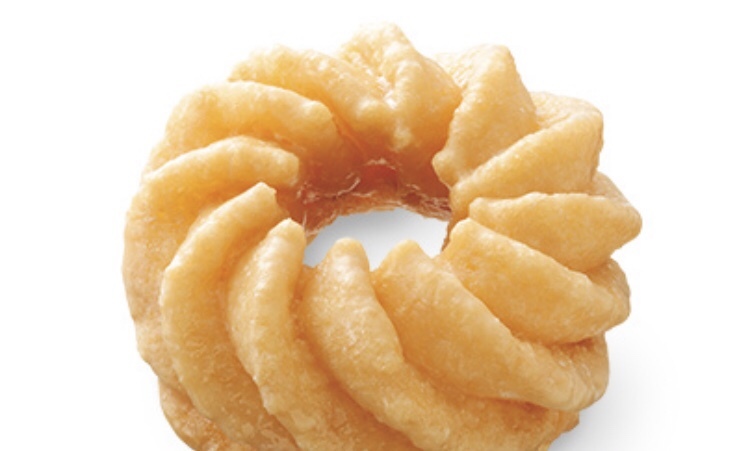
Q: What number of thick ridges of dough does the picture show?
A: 12